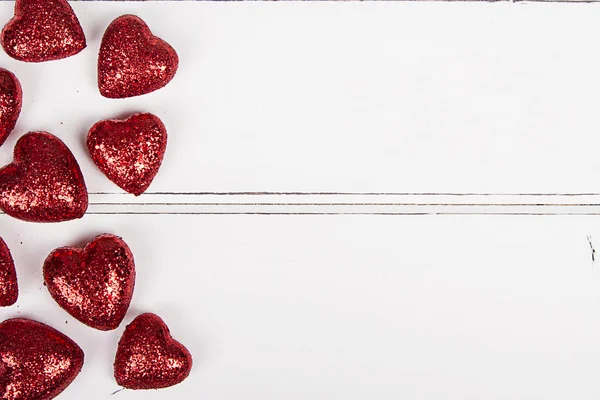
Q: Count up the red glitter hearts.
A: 9